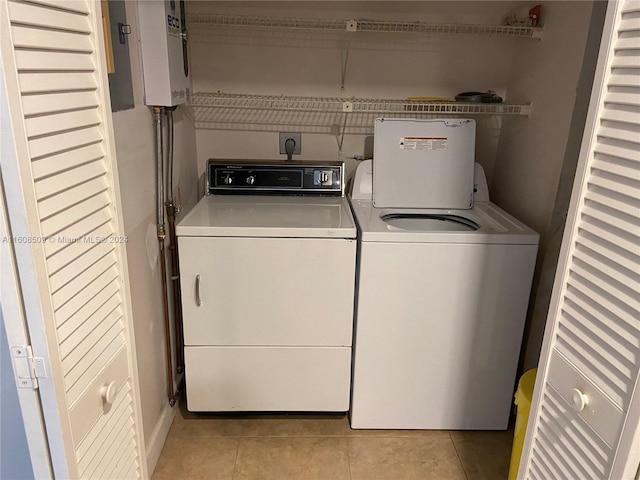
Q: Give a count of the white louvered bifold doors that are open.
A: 2